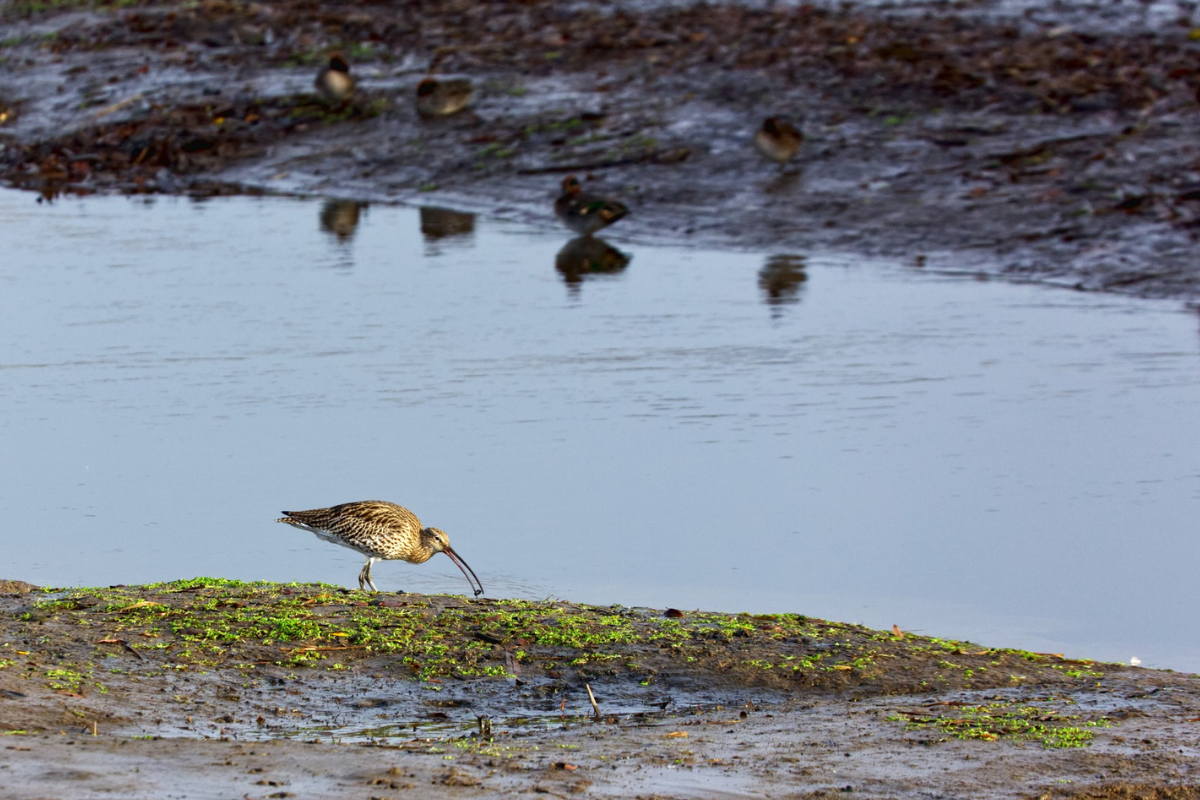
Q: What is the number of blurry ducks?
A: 4